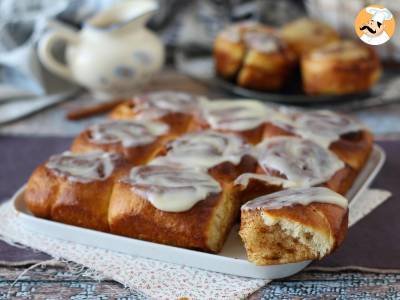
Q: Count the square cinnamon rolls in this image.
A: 9